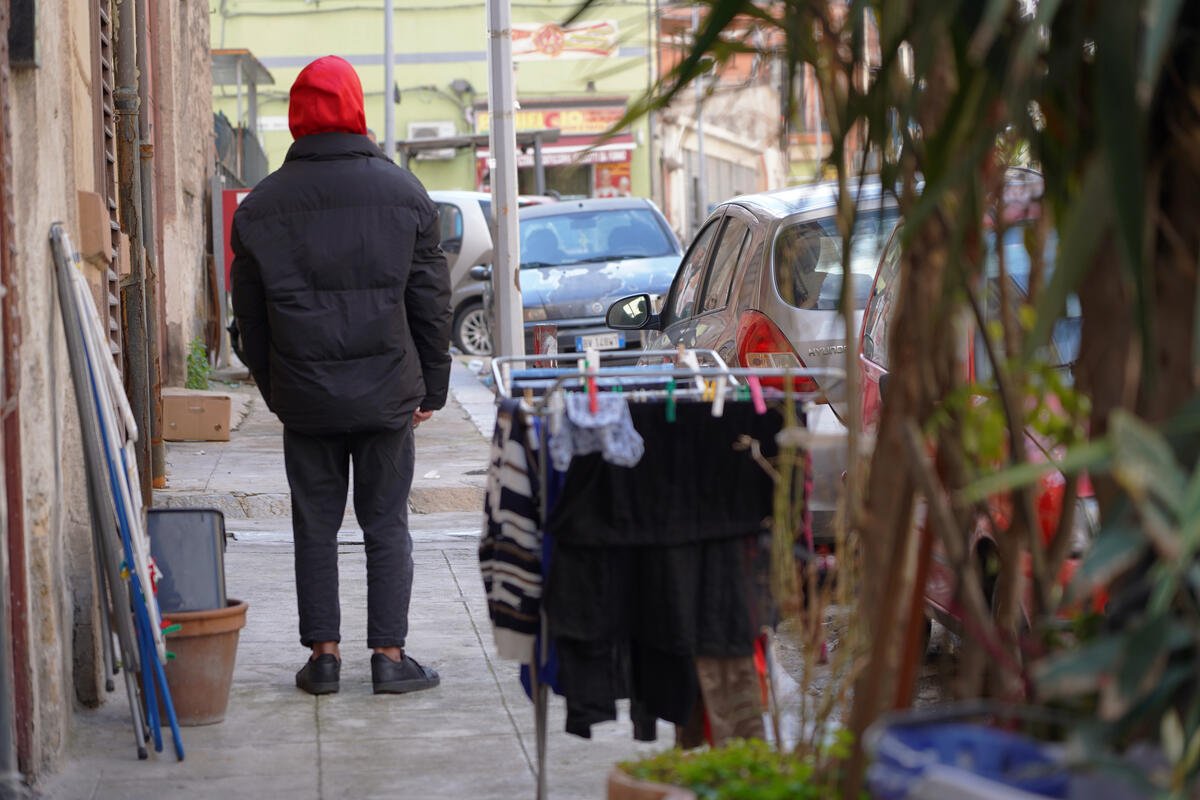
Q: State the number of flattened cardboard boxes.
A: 1